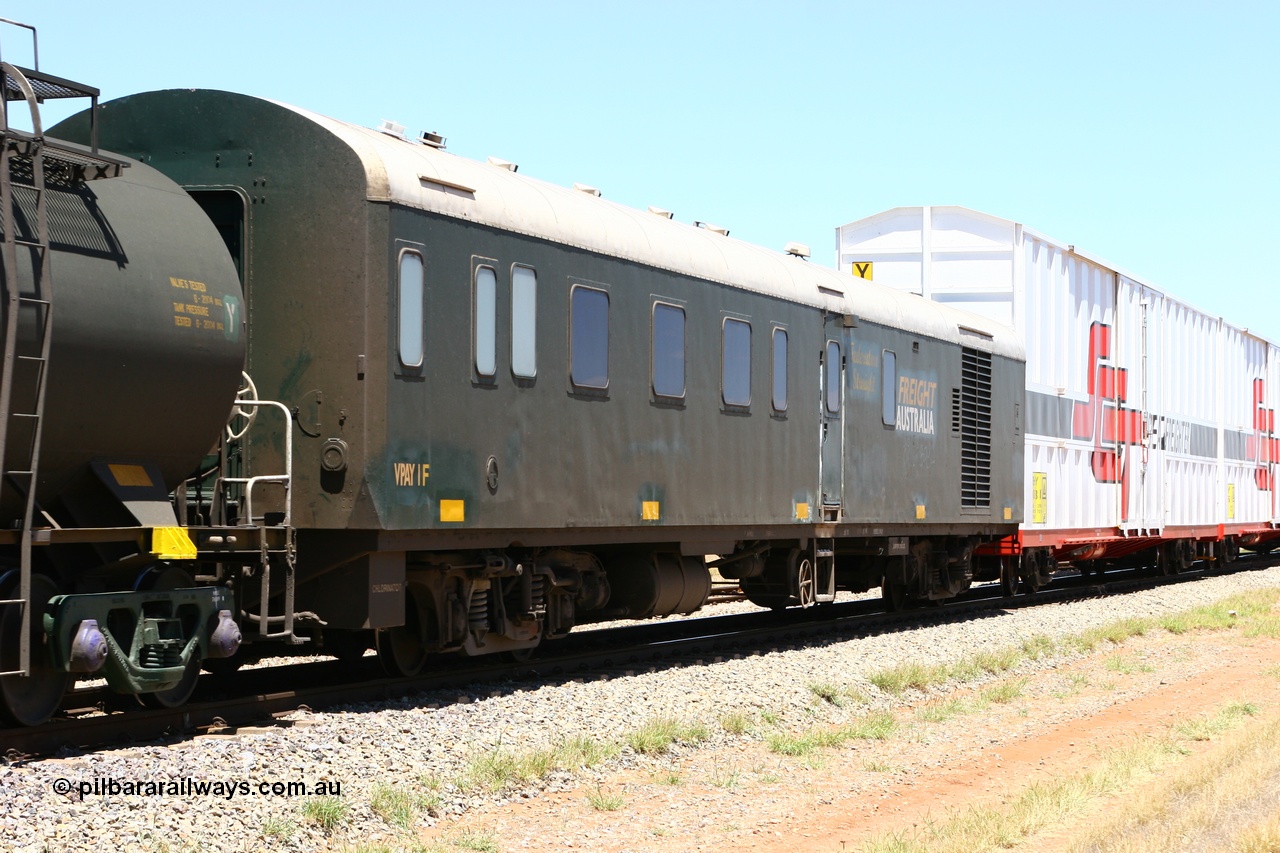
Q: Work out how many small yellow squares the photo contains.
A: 5